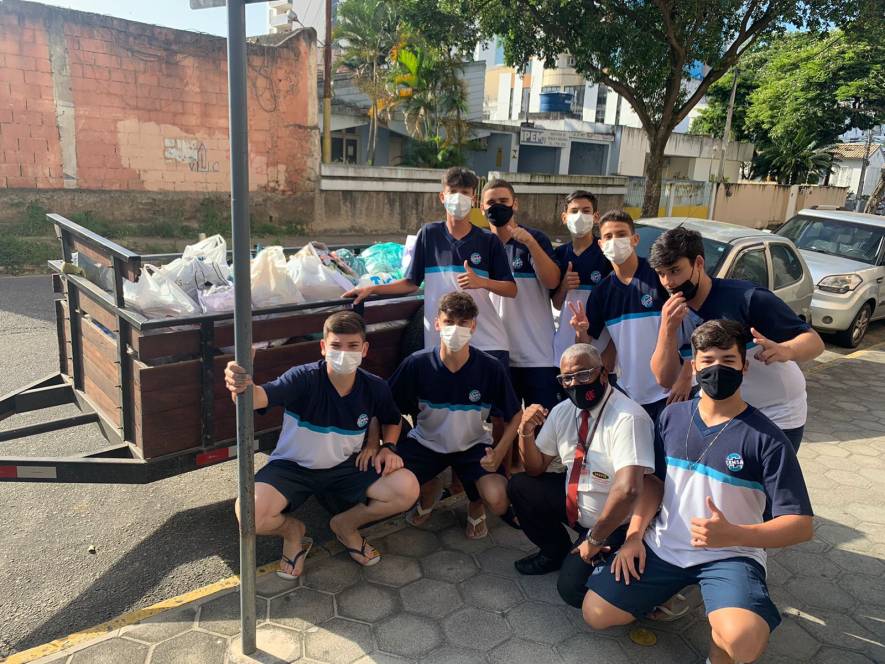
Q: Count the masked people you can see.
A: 9